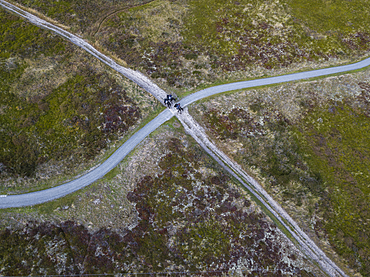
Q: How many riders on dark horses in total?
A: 3